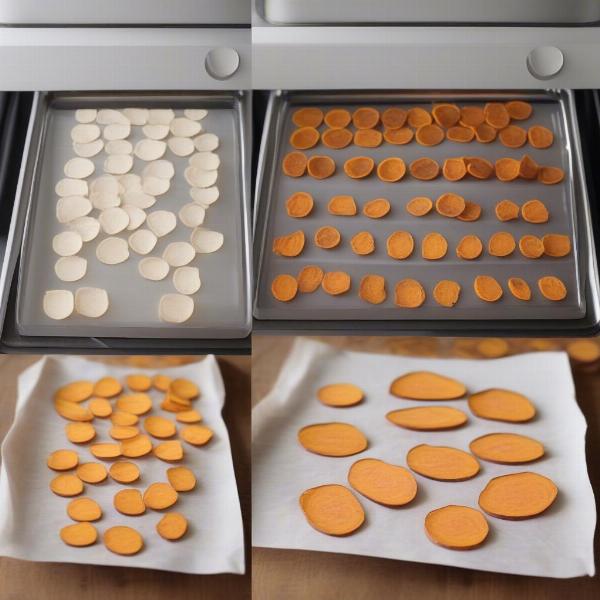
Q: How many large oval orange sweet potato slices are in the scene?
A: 11